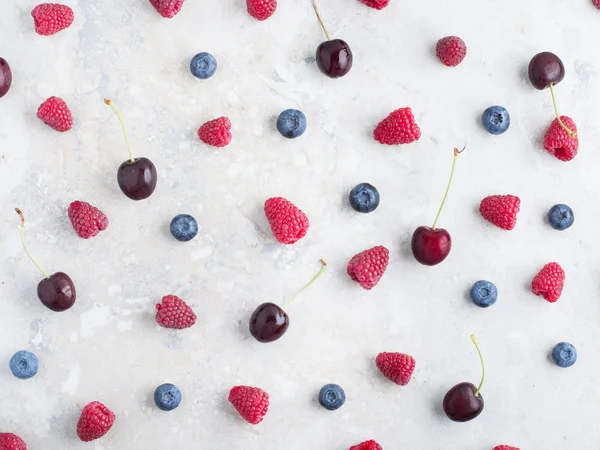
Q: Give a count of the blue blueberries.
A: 11